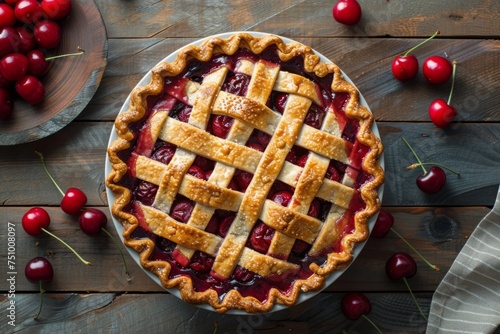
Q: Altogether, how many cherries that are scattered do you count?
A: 12